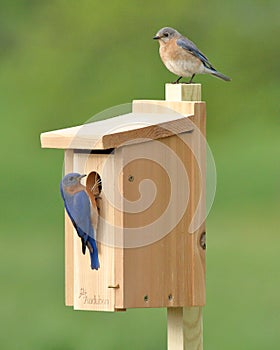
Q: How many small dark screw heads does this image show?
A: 3